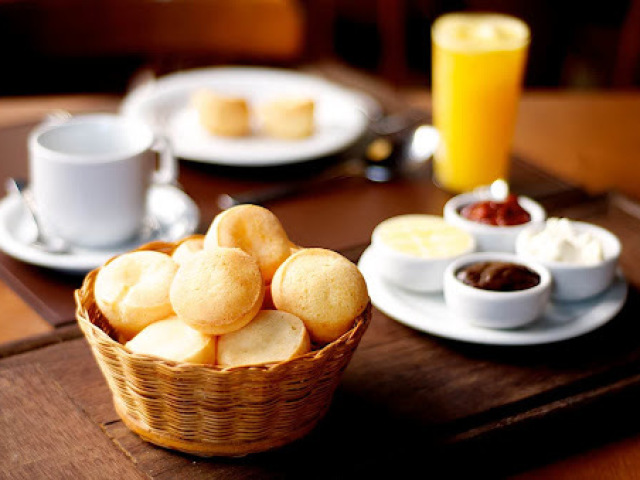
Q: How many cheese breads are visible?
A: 9